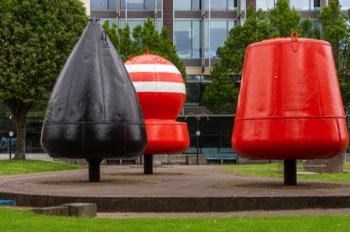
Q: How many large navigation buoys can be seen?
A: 3